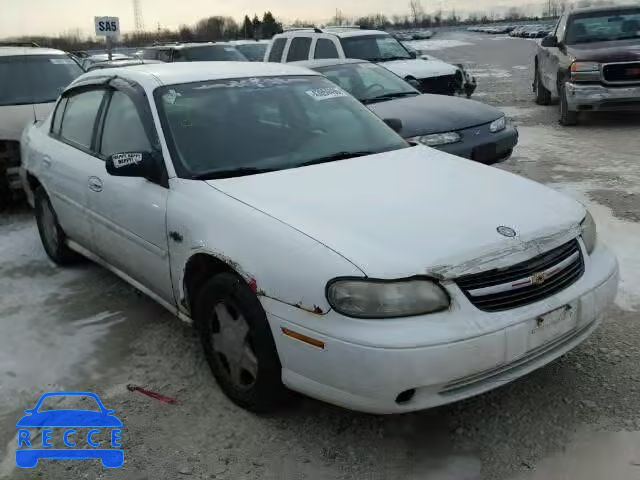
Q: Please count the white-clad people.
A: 0